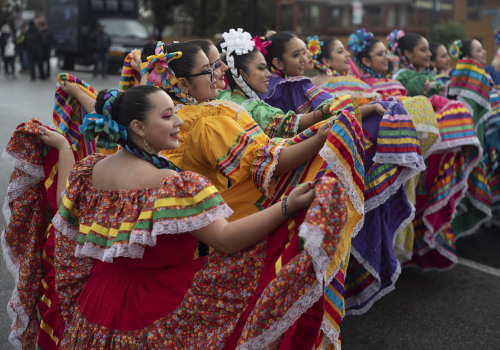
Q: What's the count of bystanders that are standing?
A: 5